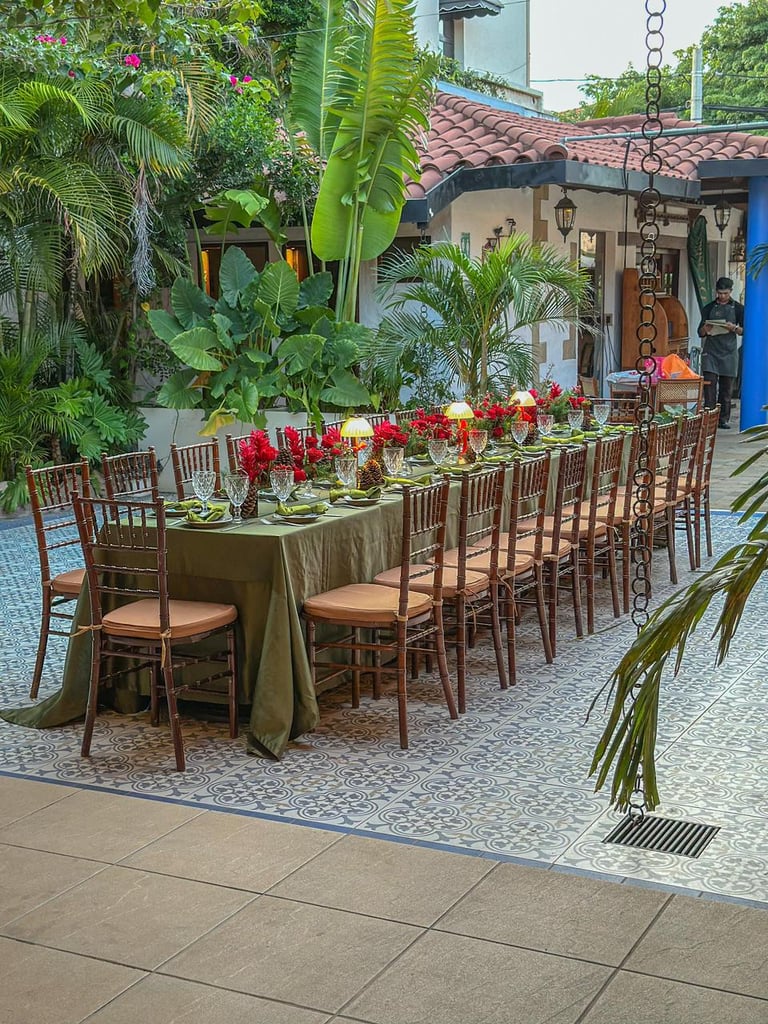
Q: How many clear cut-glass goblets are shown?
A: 11